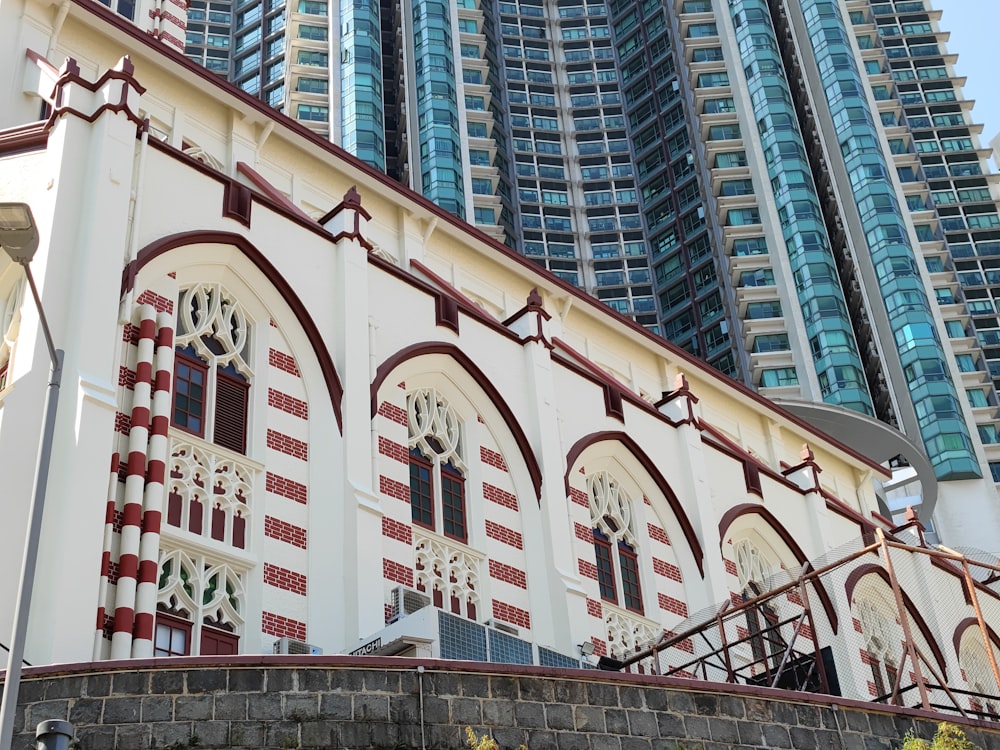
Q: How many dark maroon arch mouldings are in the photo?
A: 6